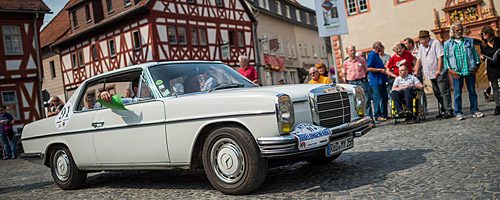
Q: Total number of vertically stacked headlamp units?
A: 2